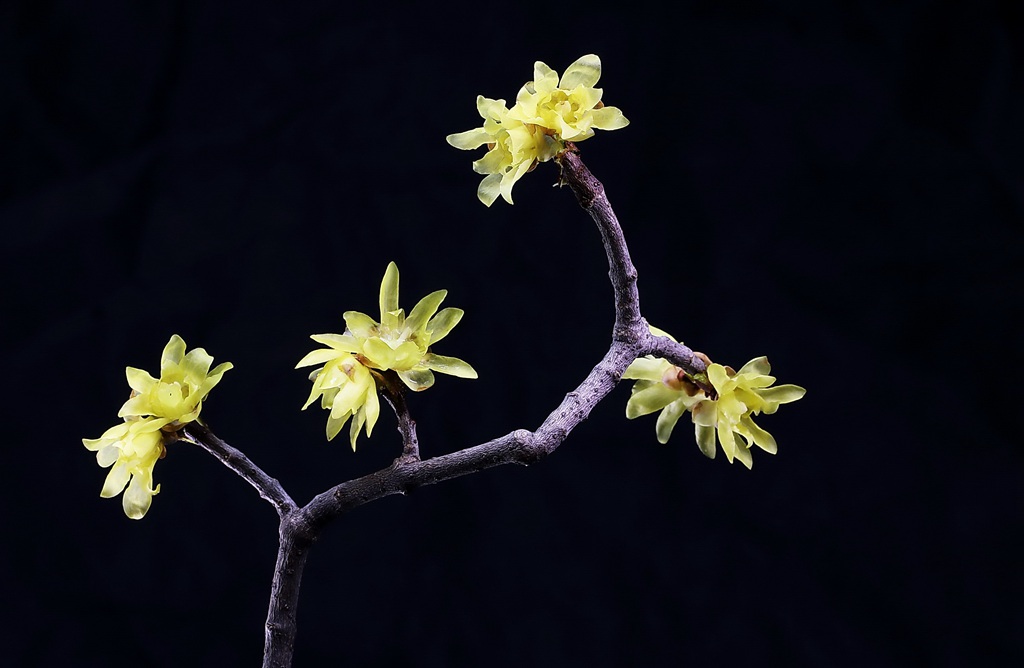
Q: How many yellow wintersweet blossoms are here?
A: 8